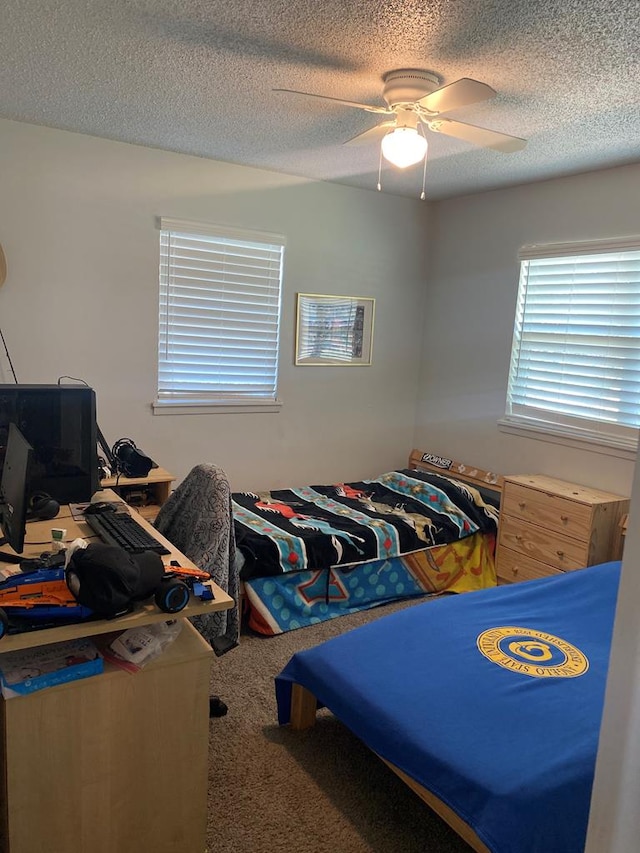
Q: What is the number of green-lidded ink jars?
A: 0